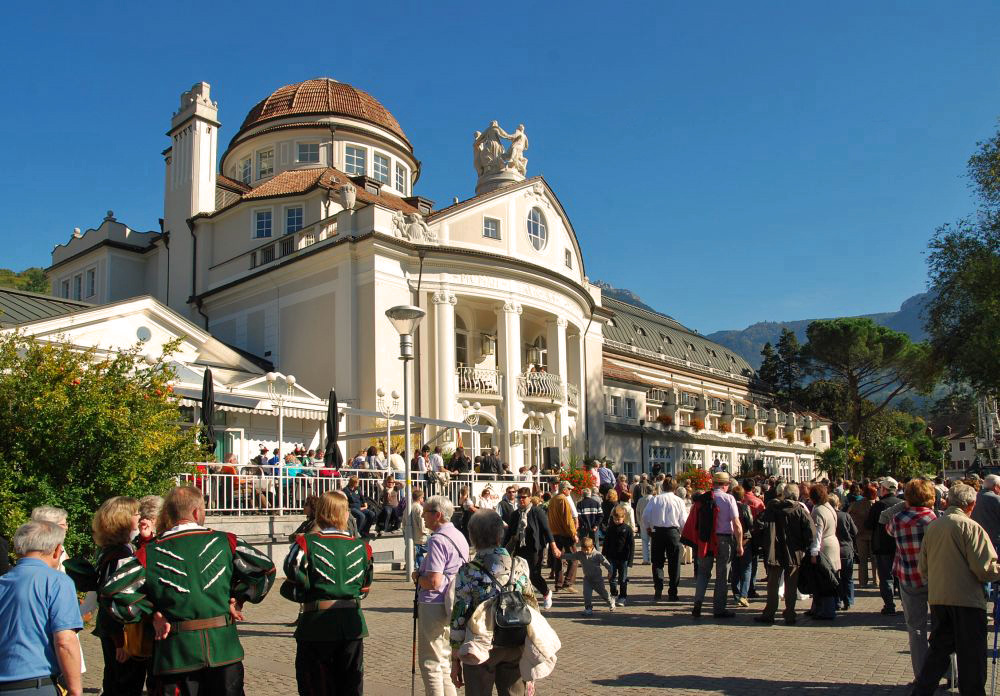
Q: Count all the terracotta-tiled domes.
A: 1